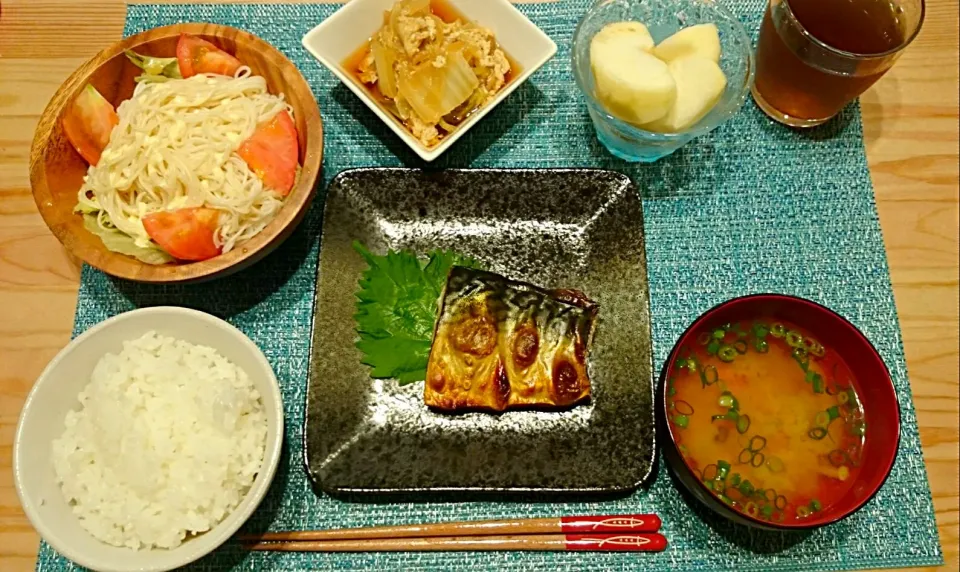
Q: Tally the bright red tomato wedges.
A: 4